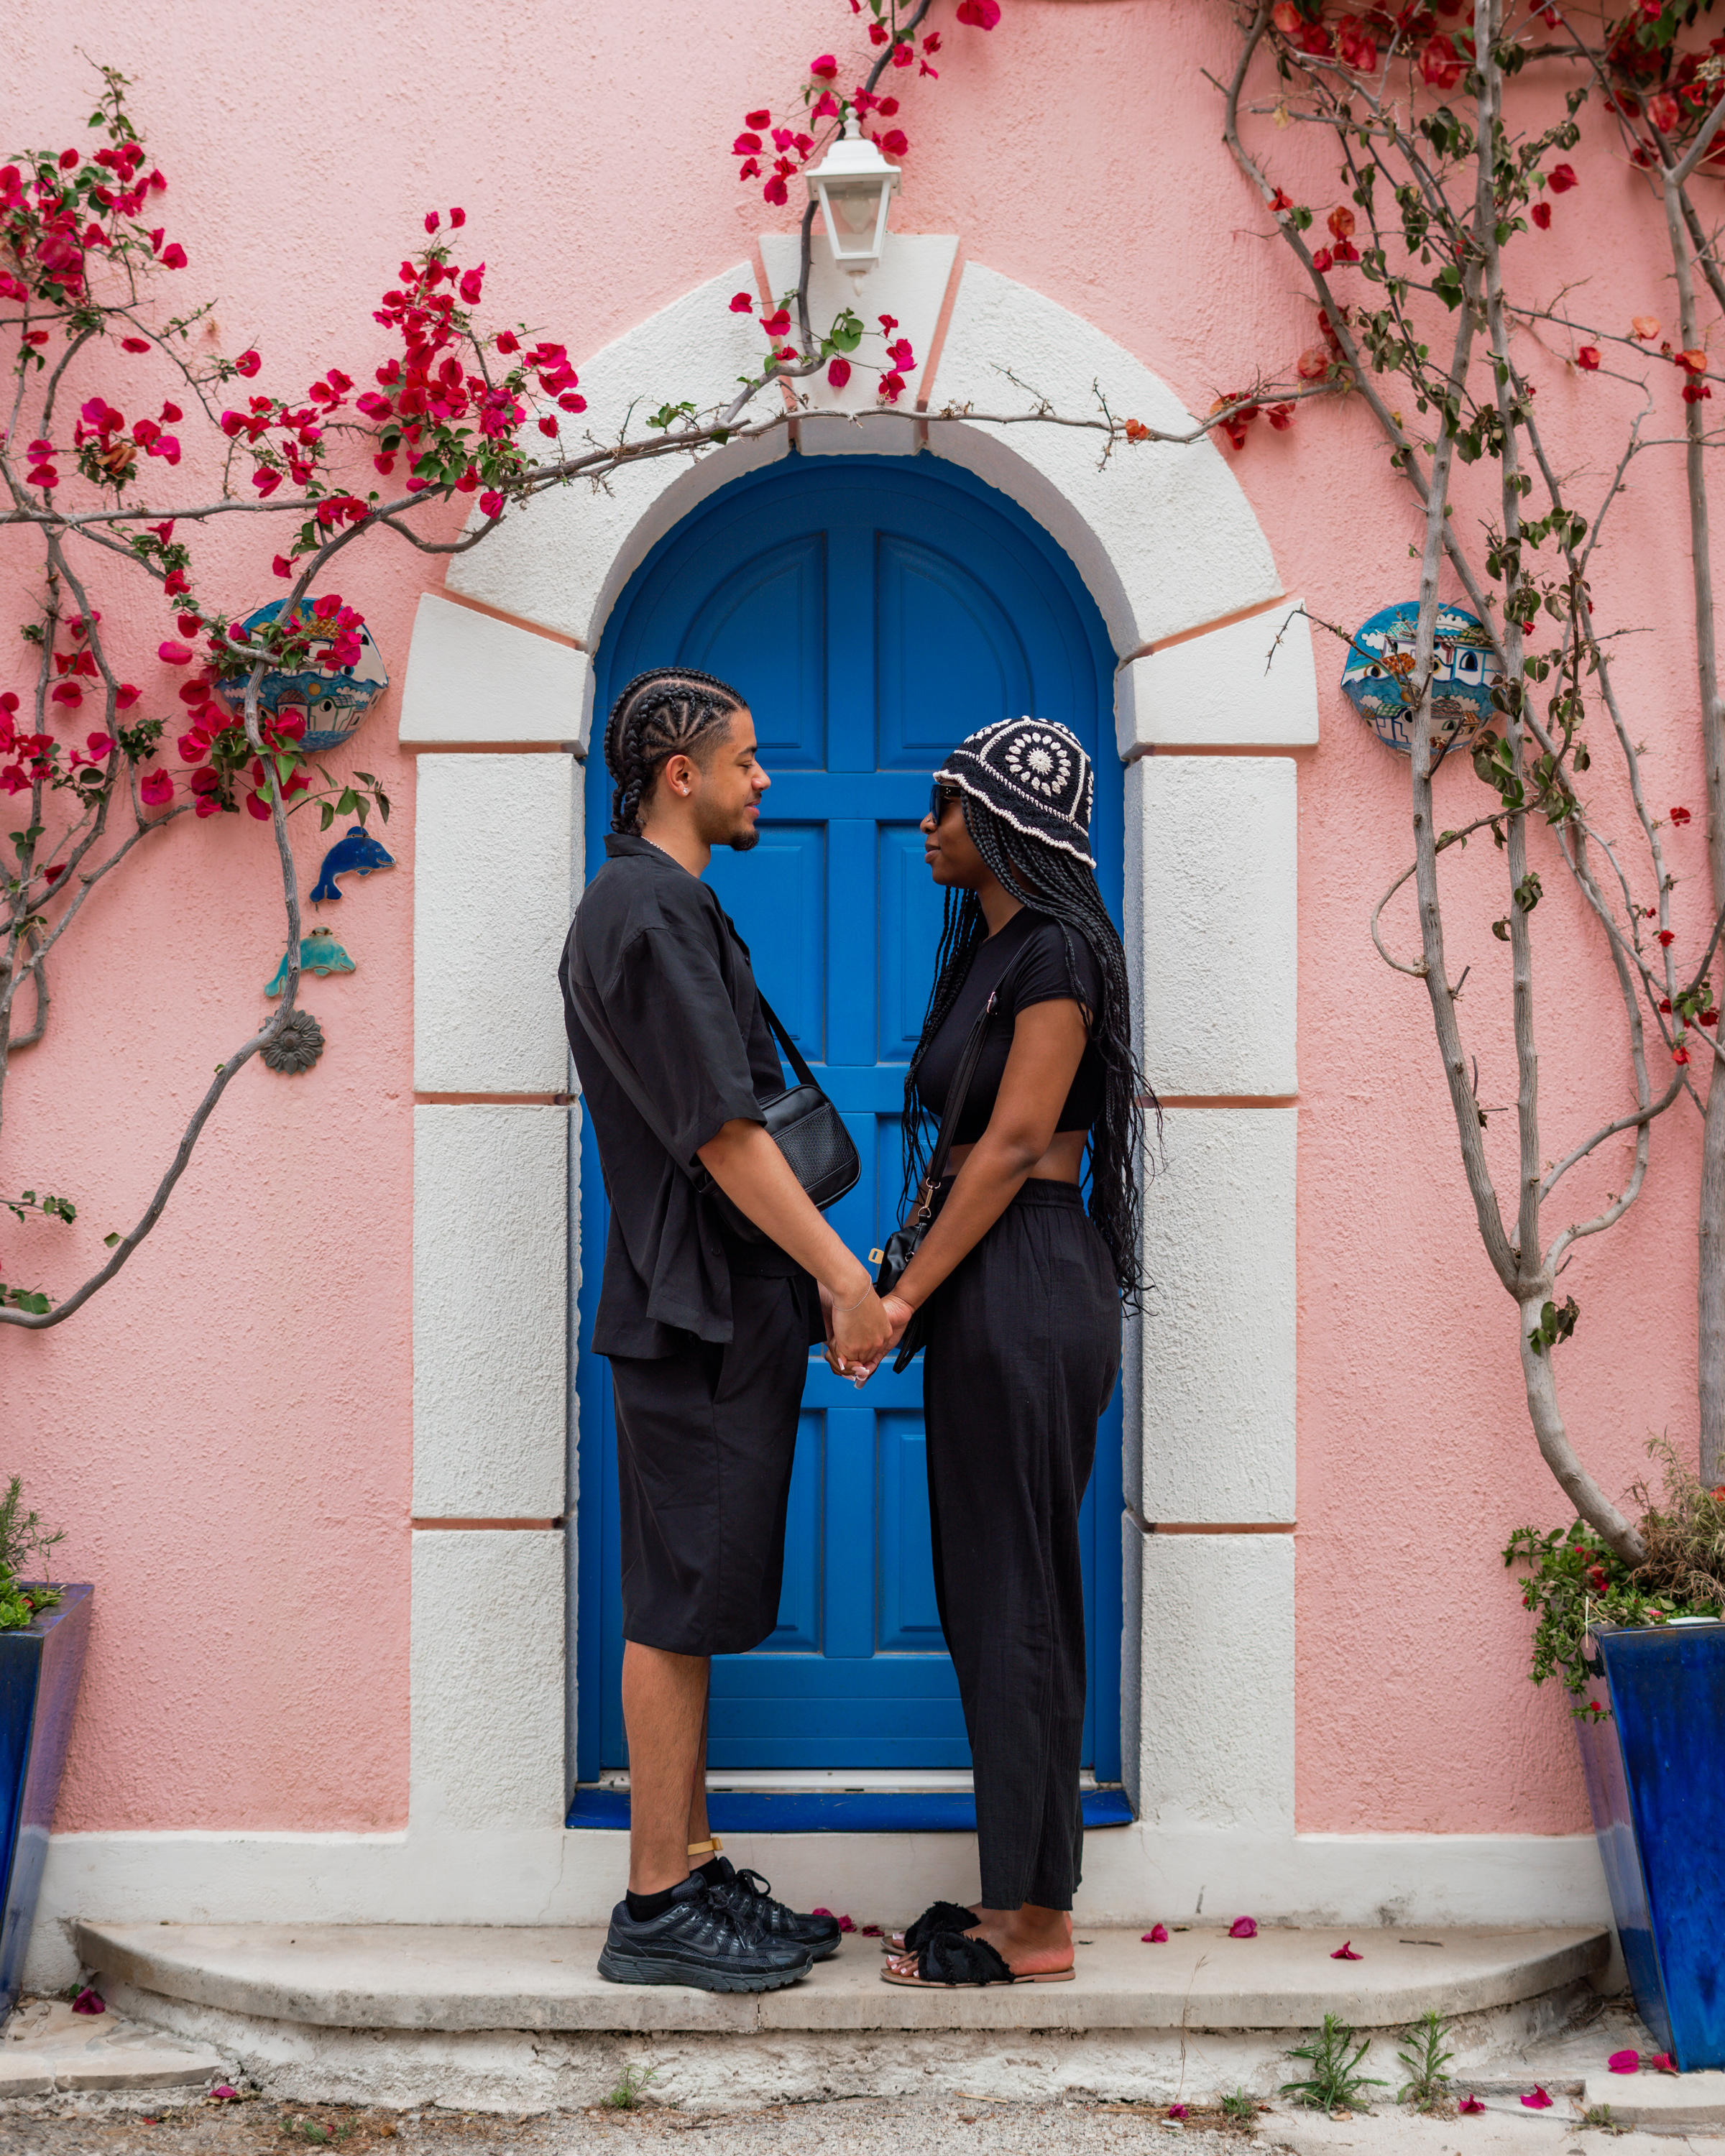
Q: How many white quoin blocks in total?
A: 11